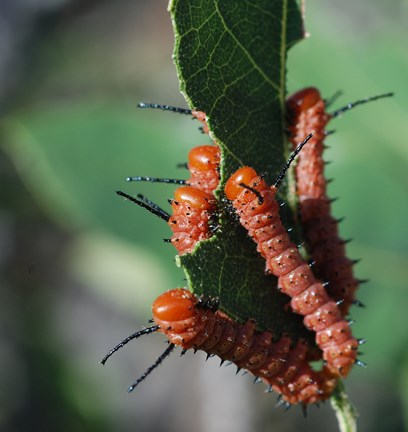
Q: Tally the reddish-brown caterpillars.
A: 6